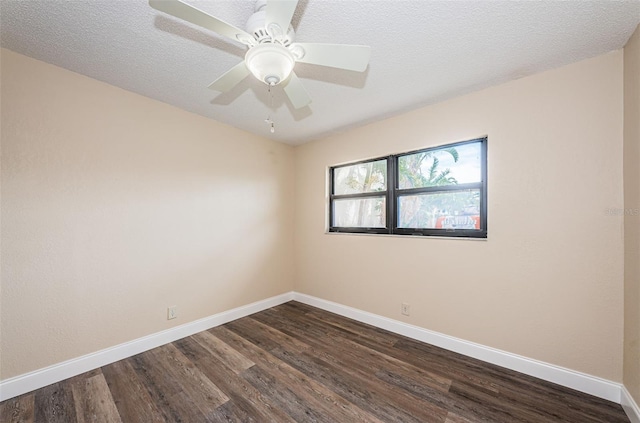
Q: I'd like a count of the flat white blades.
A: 5